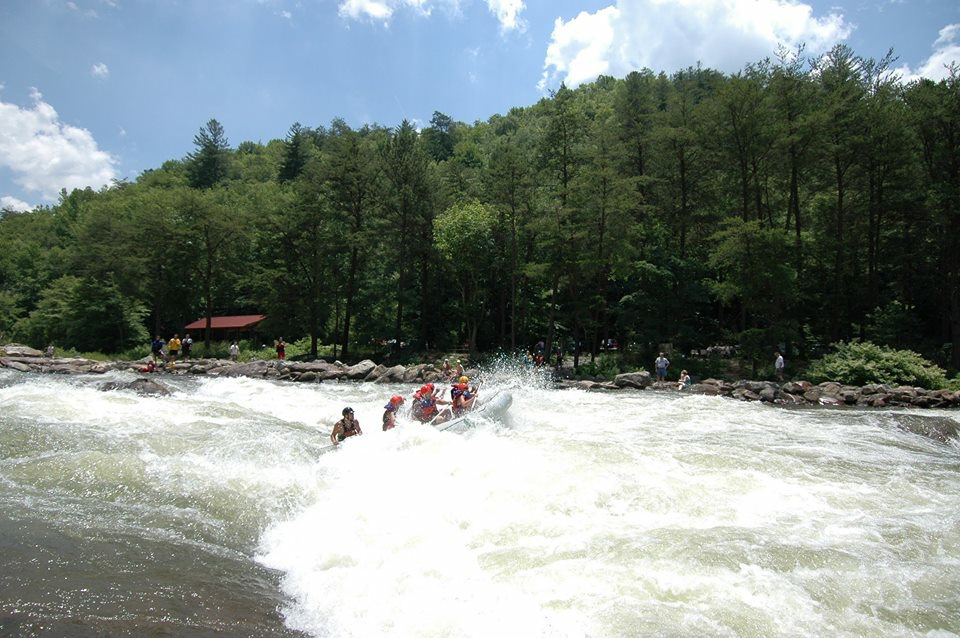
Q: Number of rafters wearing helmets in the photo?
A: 5